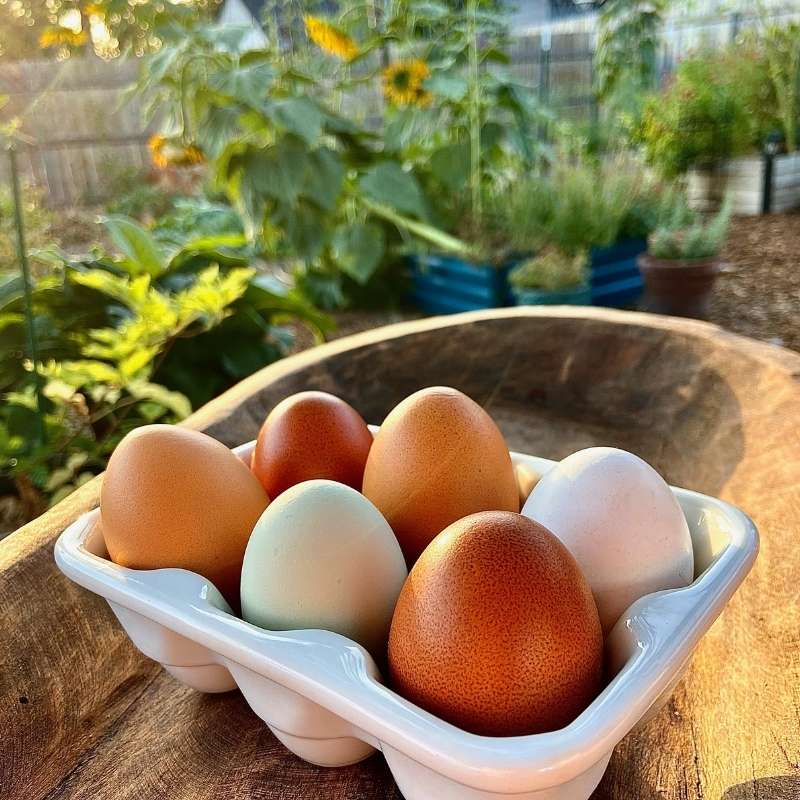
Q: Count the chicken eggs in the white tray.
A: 6